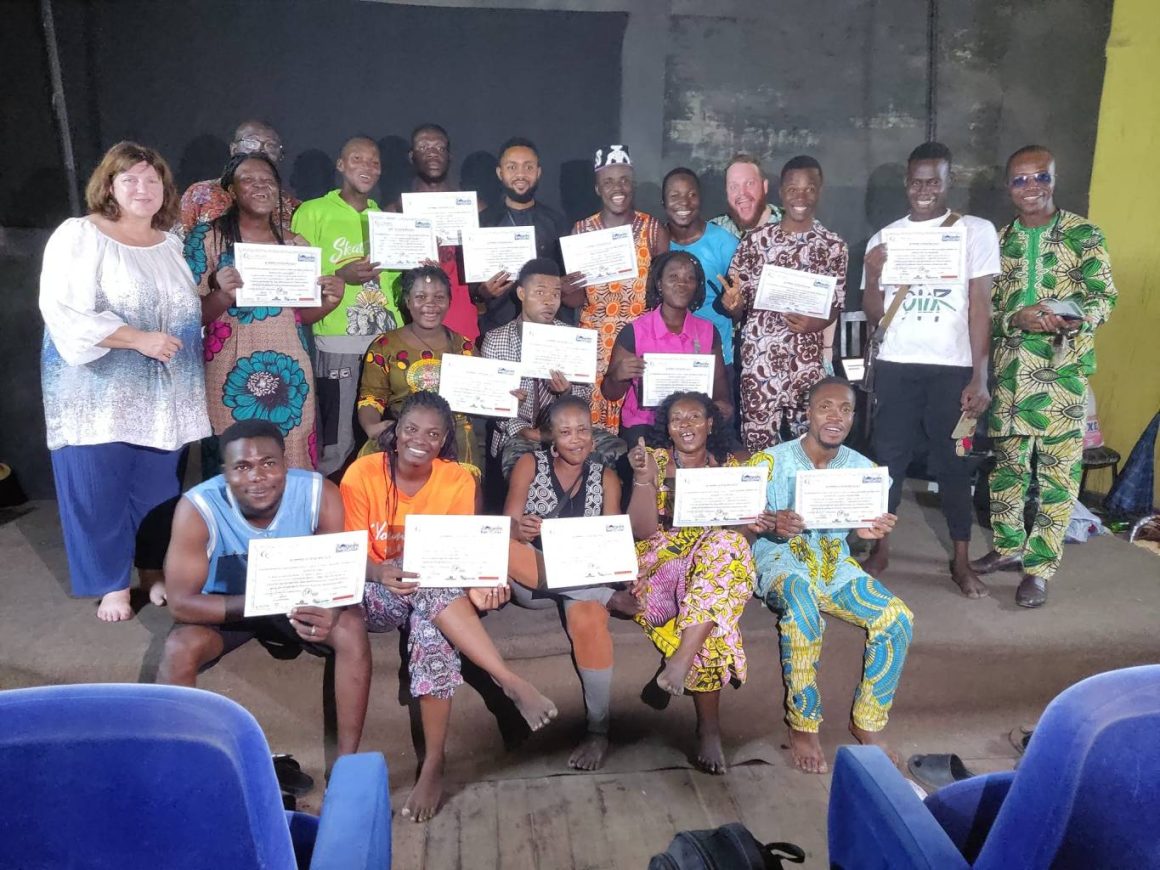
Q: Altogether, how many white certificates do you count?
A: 15